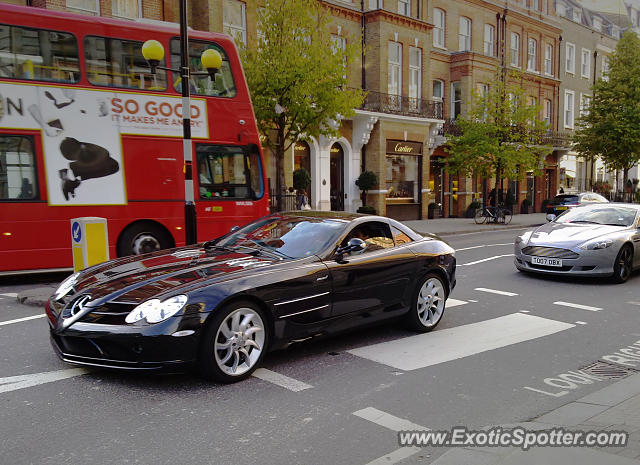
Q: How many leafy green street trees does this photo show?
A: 3